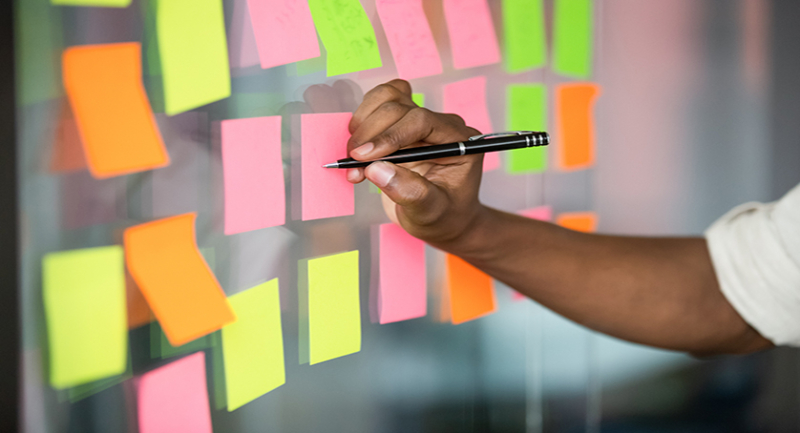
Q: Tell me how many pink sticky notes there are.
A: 9